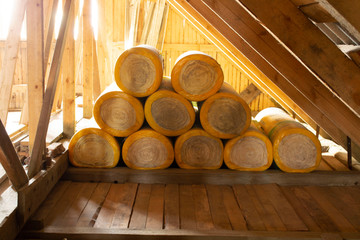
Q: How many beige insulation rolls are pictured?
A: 10